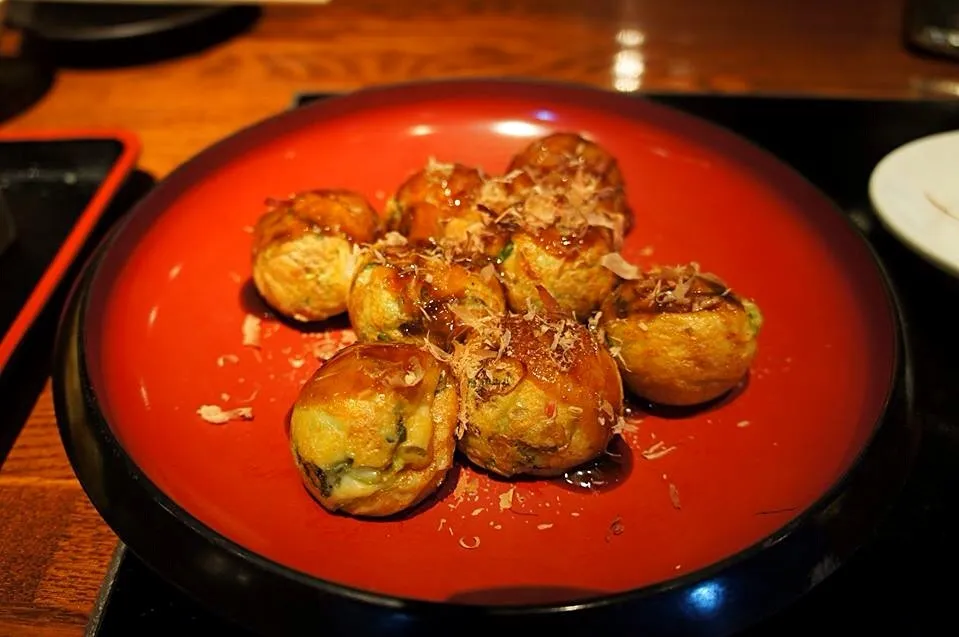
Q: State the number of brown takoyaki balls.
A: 8